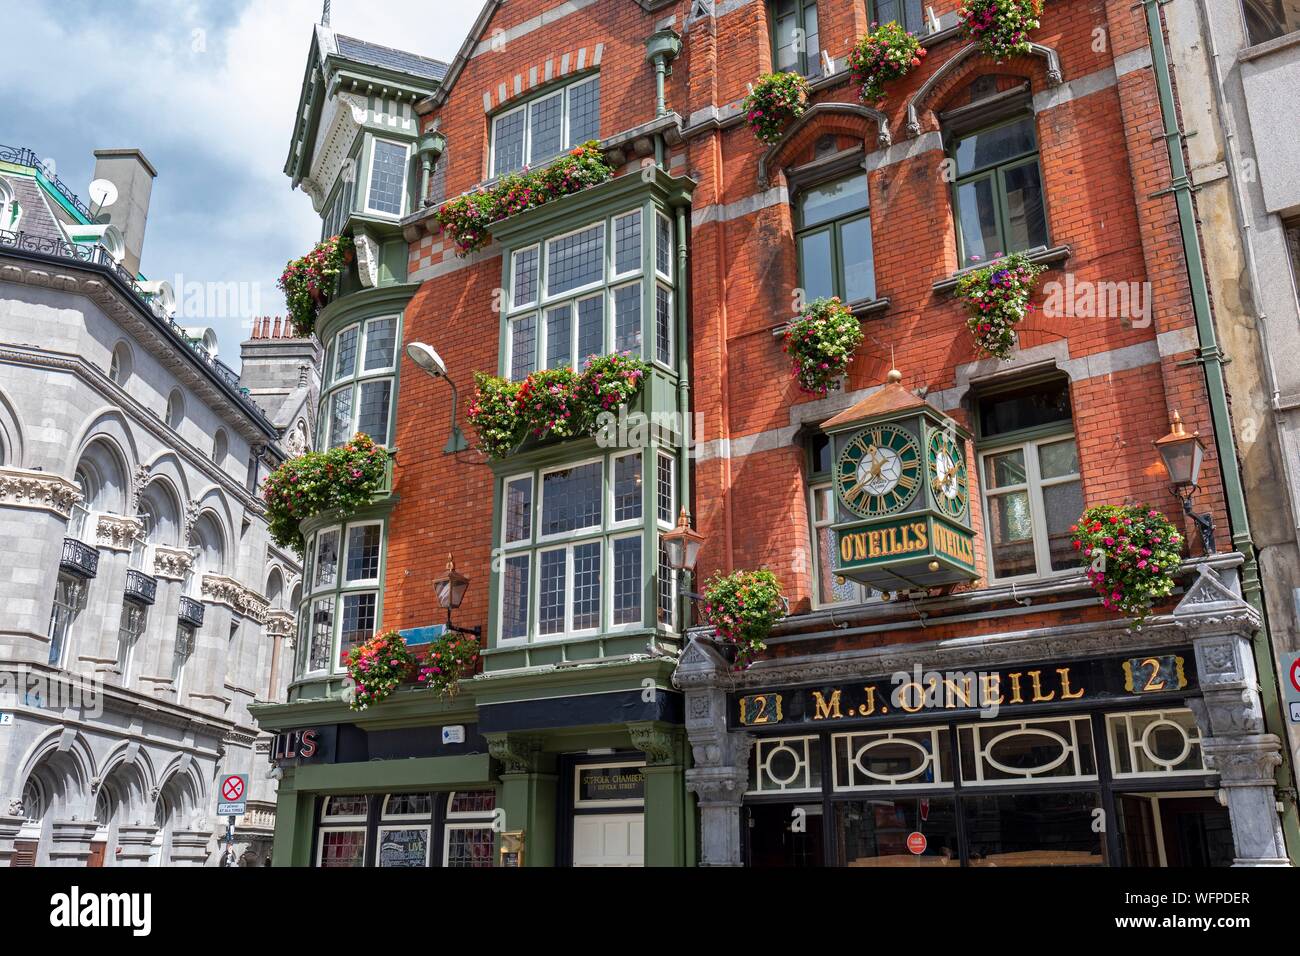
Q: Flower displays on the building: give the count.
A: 13